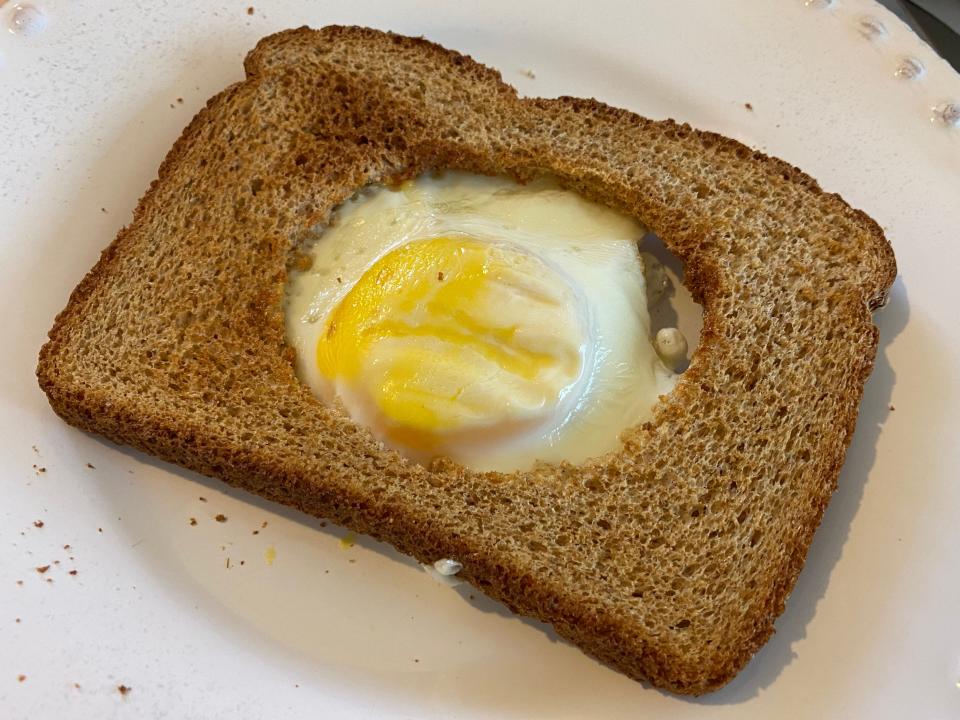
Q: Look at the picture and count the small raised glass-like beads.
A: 5